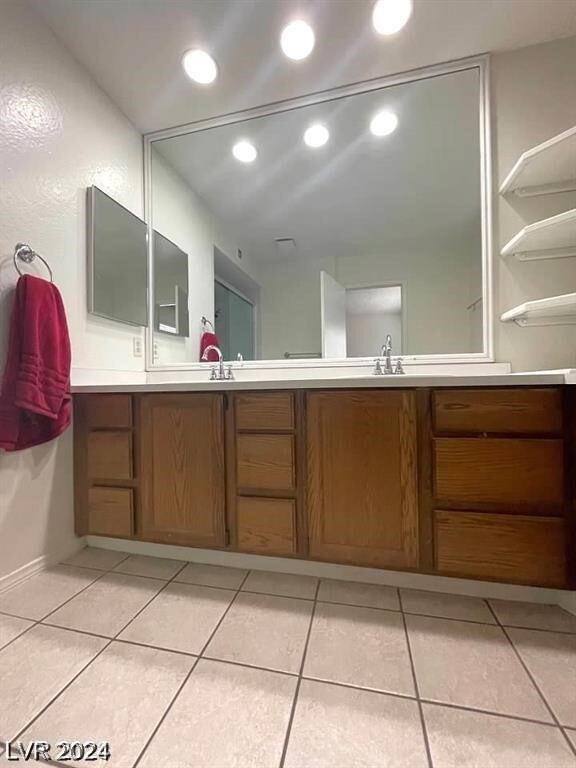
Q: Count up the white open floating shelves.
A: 3